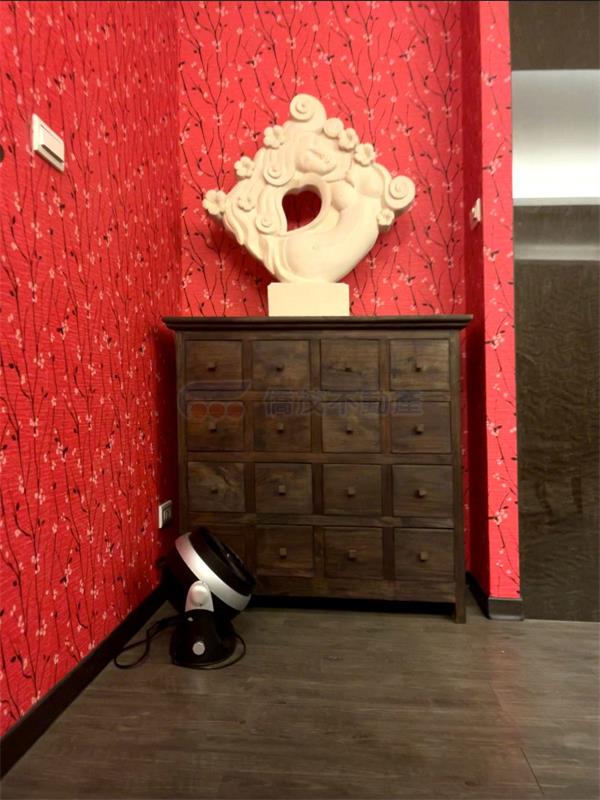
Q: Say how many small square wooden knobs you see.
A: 15